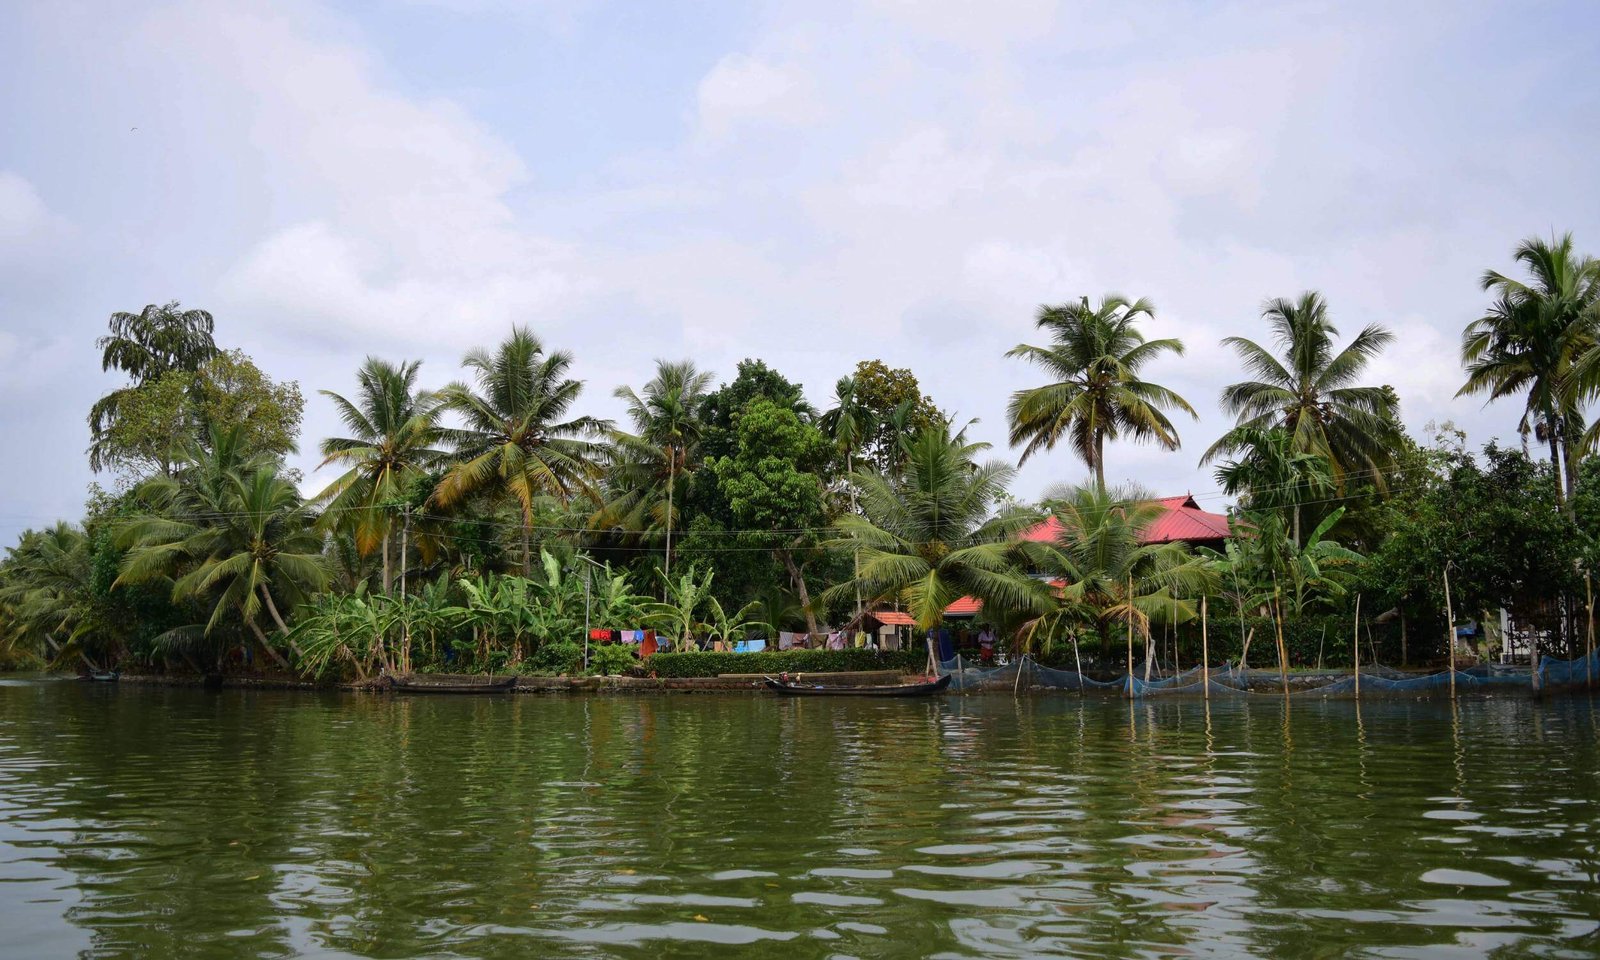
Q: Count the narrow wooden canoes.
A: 2